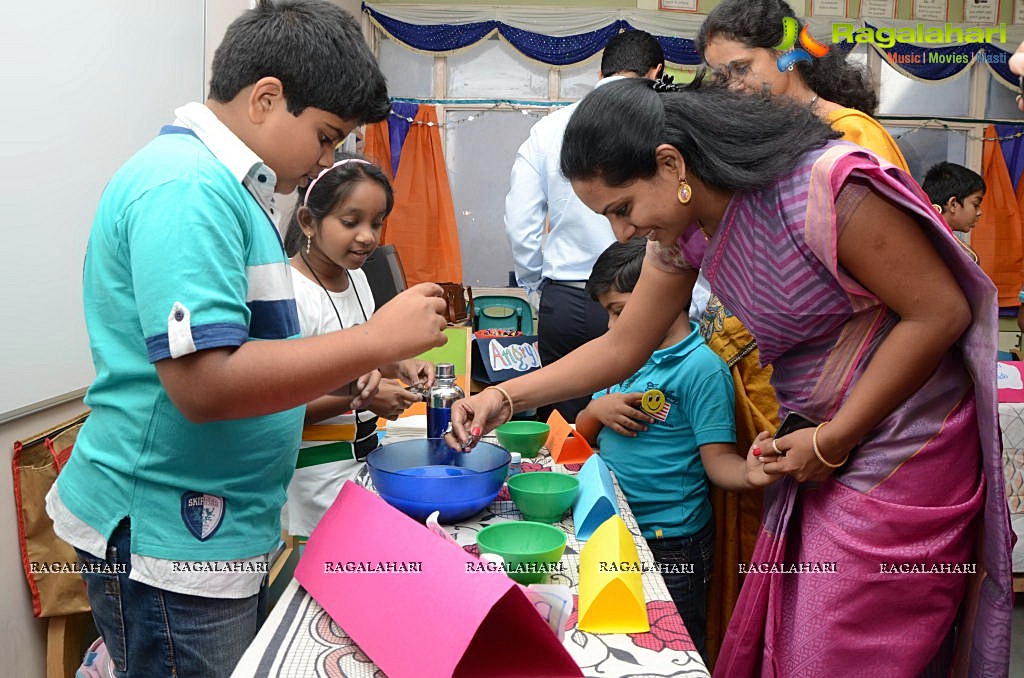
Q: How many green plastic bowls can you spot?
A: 3